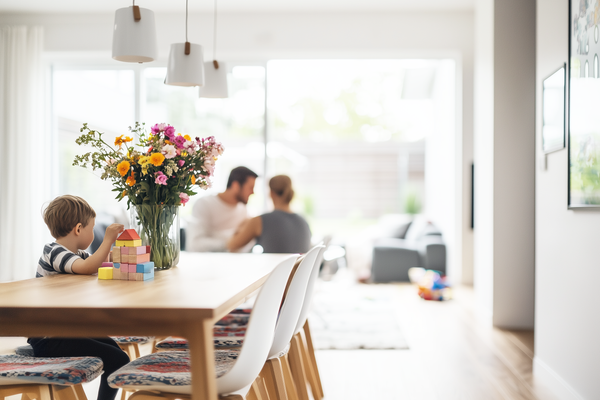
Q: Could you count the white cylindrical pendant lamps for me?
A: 3